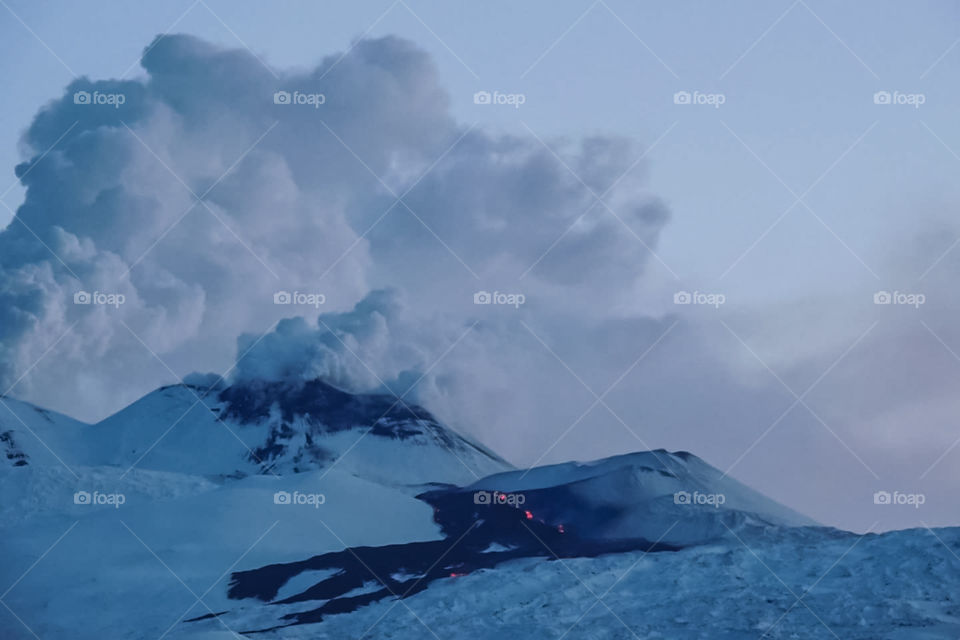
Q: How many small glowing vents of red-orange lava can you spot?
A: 4